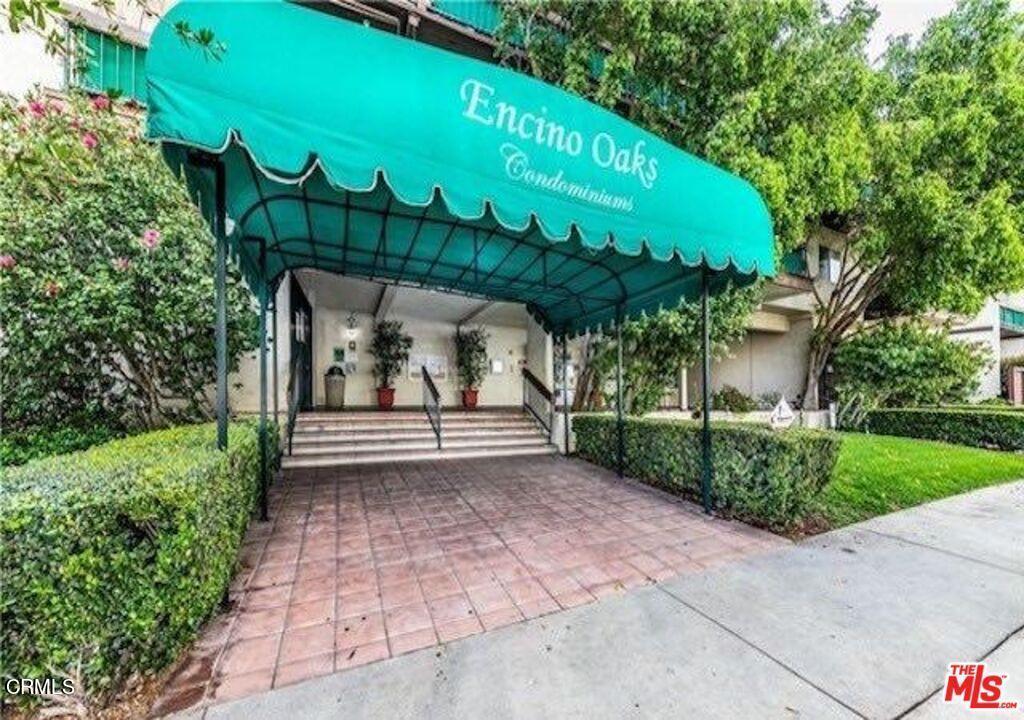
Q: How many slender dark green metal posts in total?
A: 6